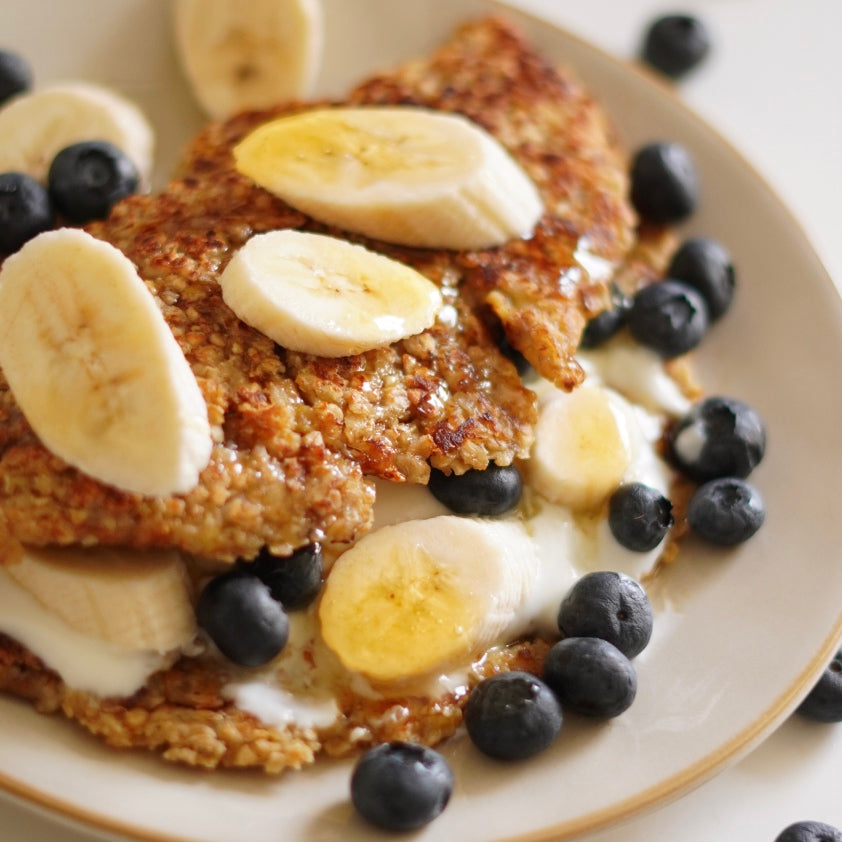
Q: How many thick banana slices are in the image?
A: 8